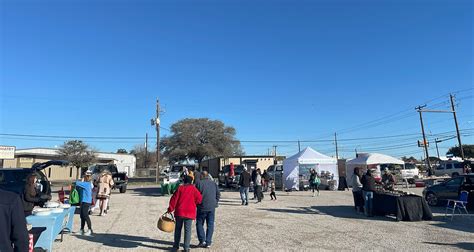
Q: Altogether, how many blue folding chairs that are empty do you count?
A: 1